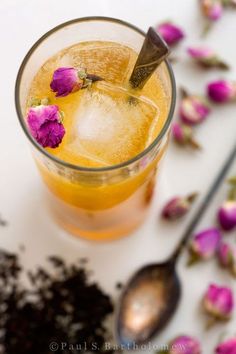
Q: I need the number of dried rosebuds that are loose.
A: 13